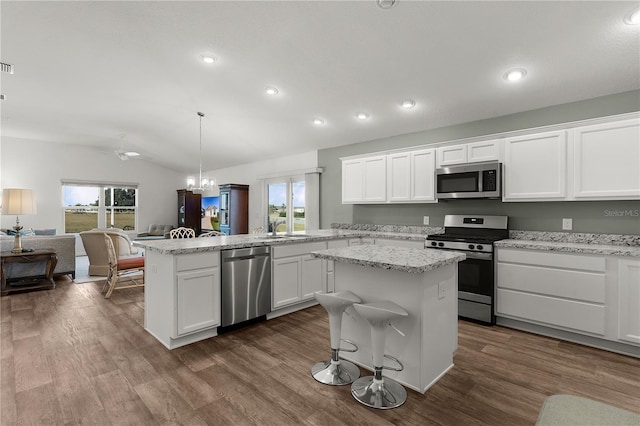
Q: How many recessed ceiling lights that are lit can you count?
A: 7